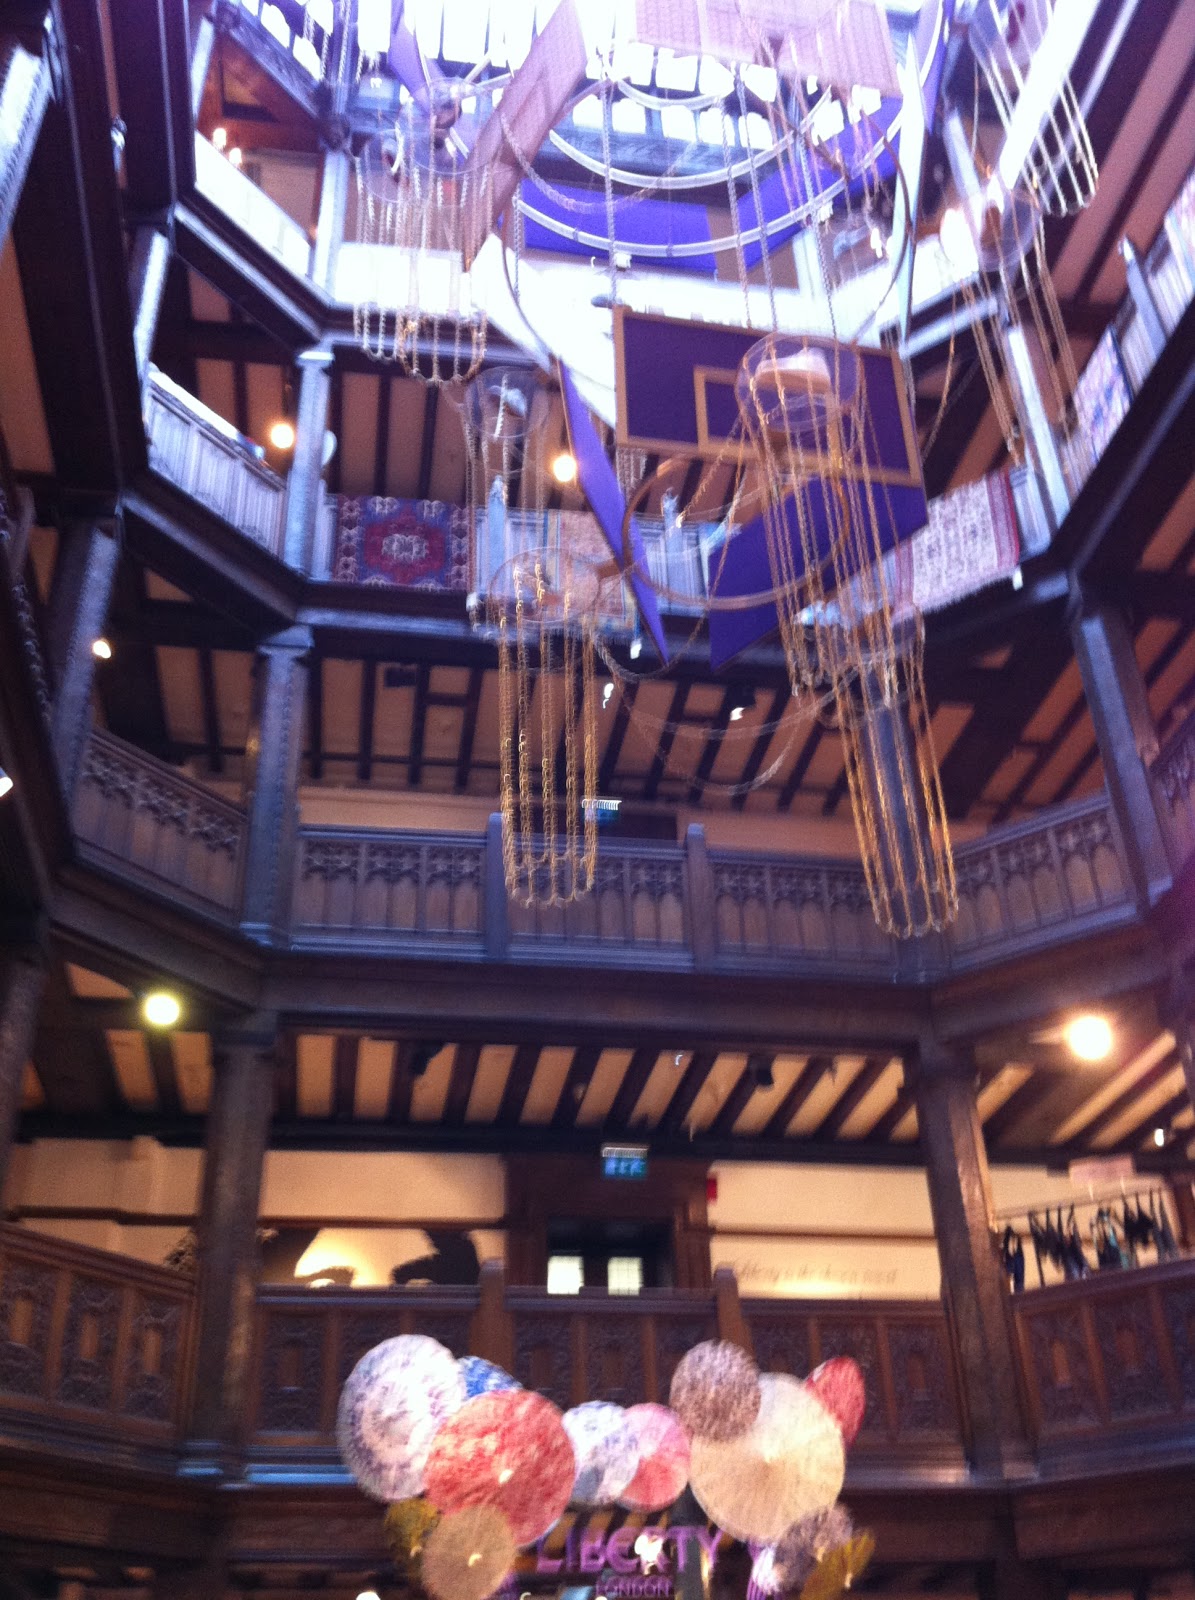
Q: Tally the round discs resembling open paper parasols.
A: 12